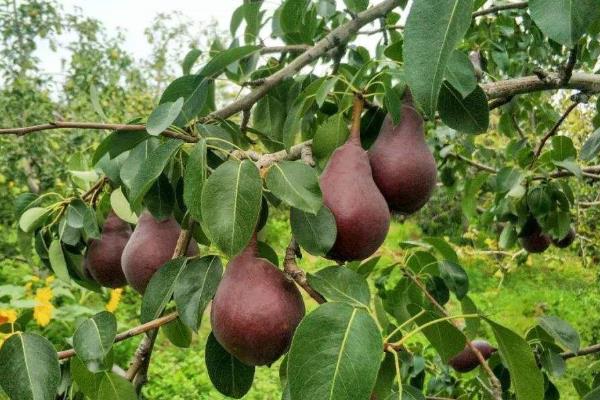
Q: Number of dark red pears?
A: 8